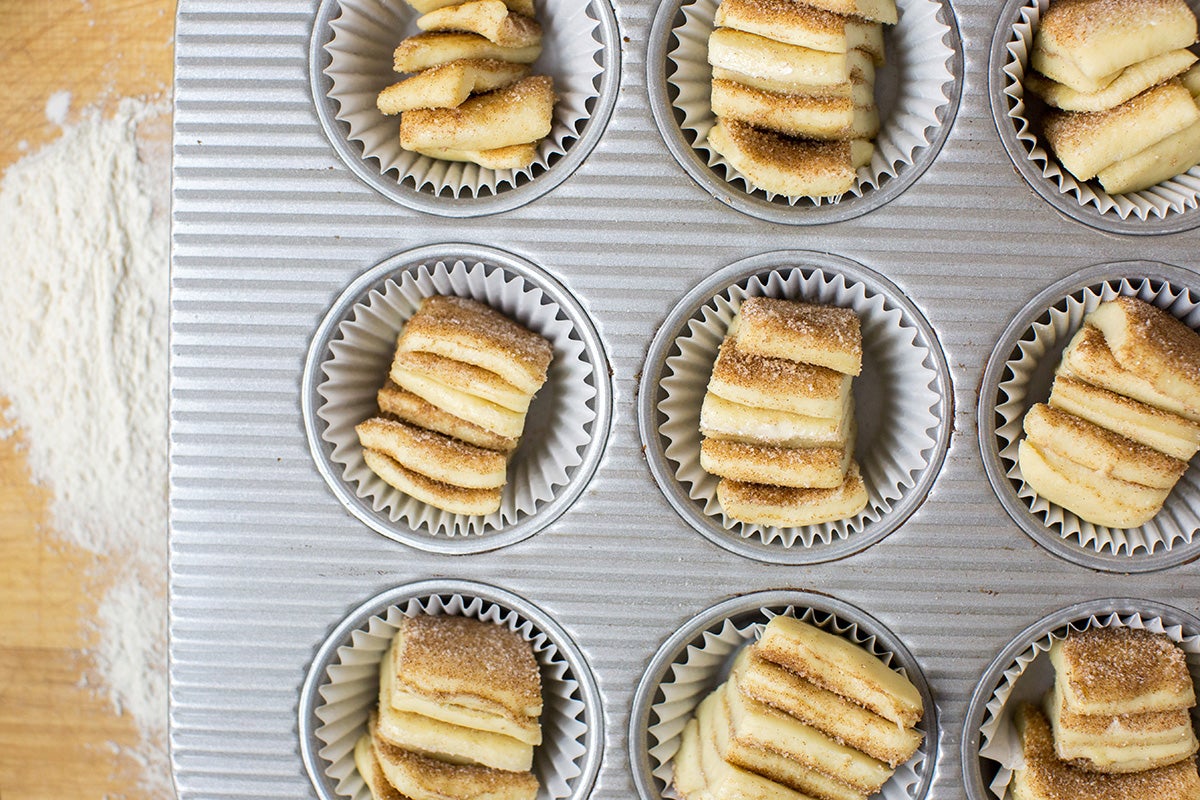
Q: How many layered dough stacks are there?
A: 9